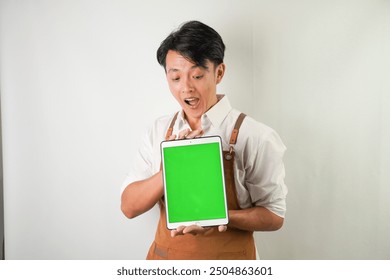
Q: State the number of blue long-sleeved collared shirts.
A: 0